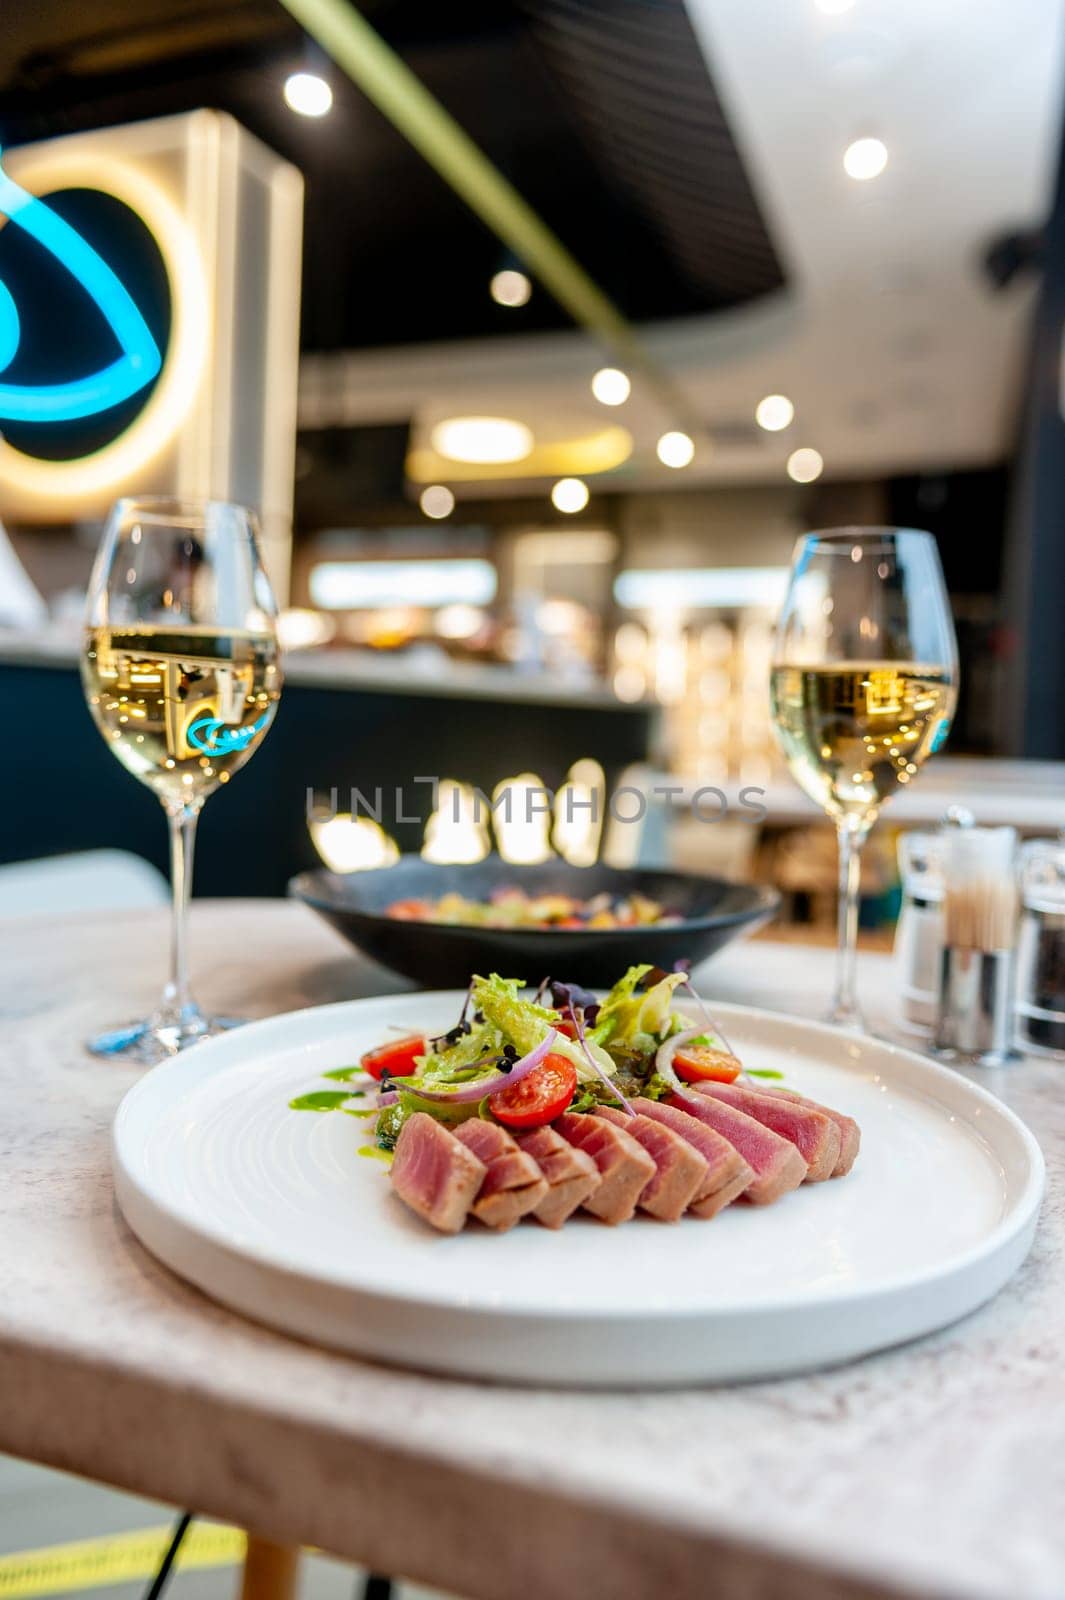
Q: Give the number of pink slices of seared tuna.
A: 9